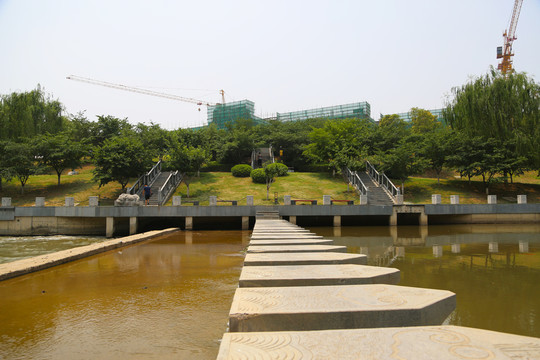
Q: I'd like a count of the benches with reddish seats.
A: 2